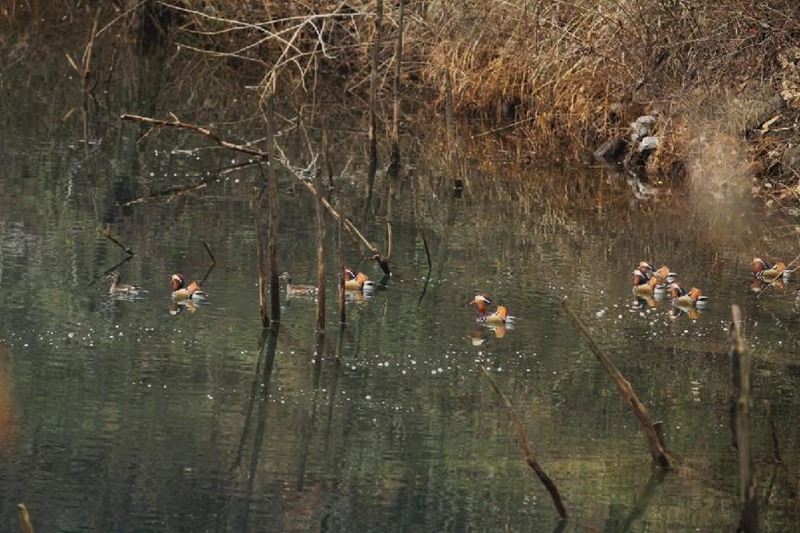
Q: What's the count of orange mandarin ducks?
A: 7